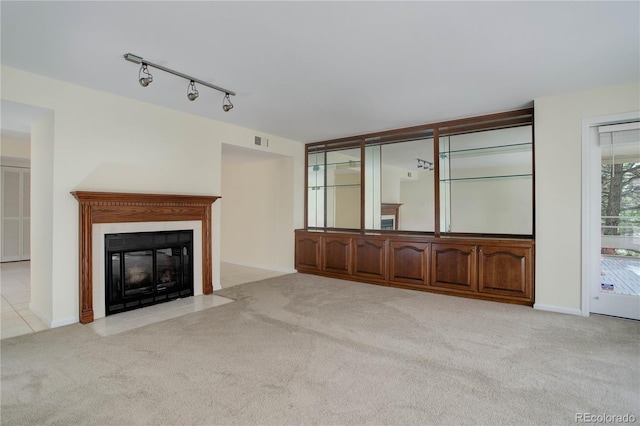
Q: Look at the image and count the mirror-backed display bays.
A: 3